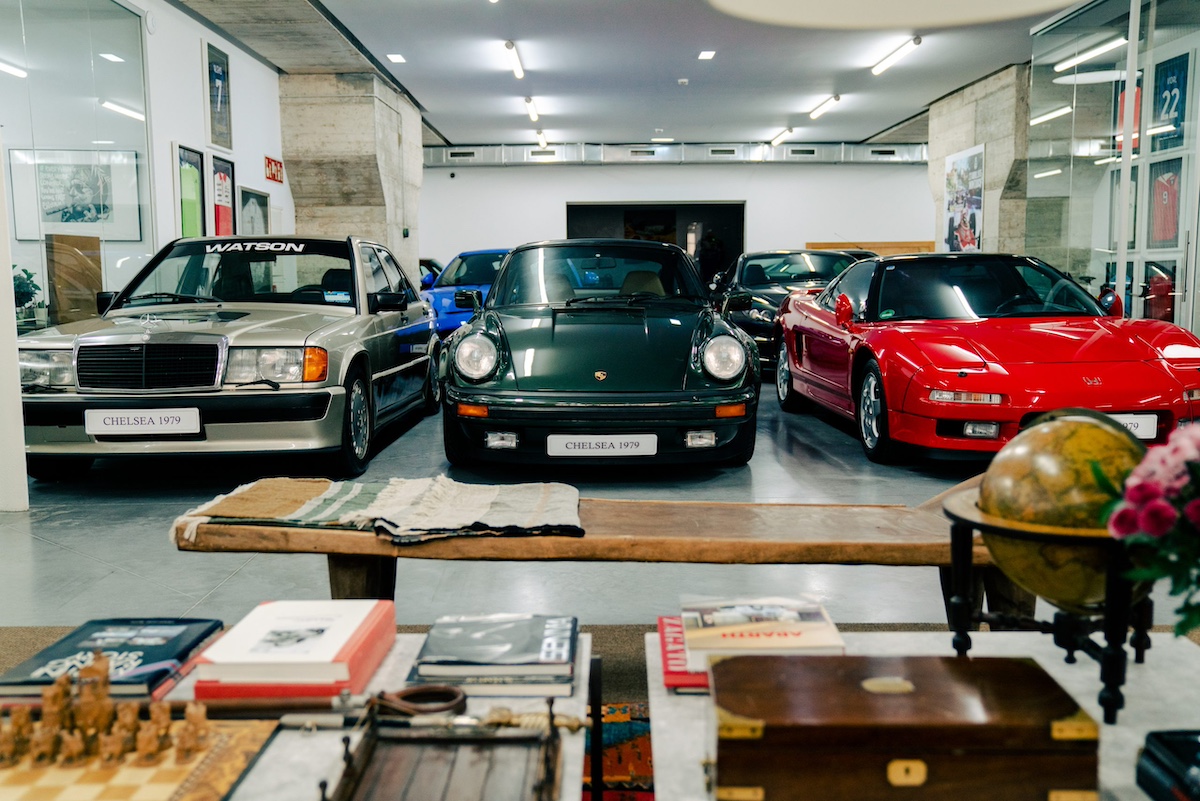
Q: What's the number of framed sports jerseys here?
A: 10